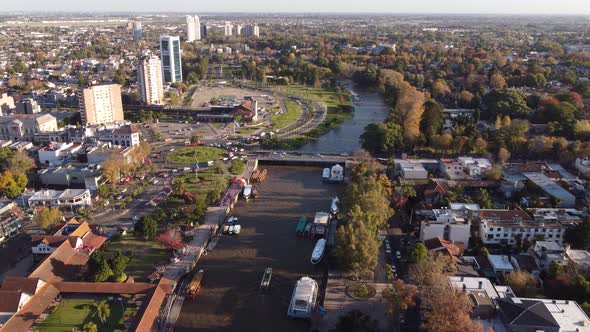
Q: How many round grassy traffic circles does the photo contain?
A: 1